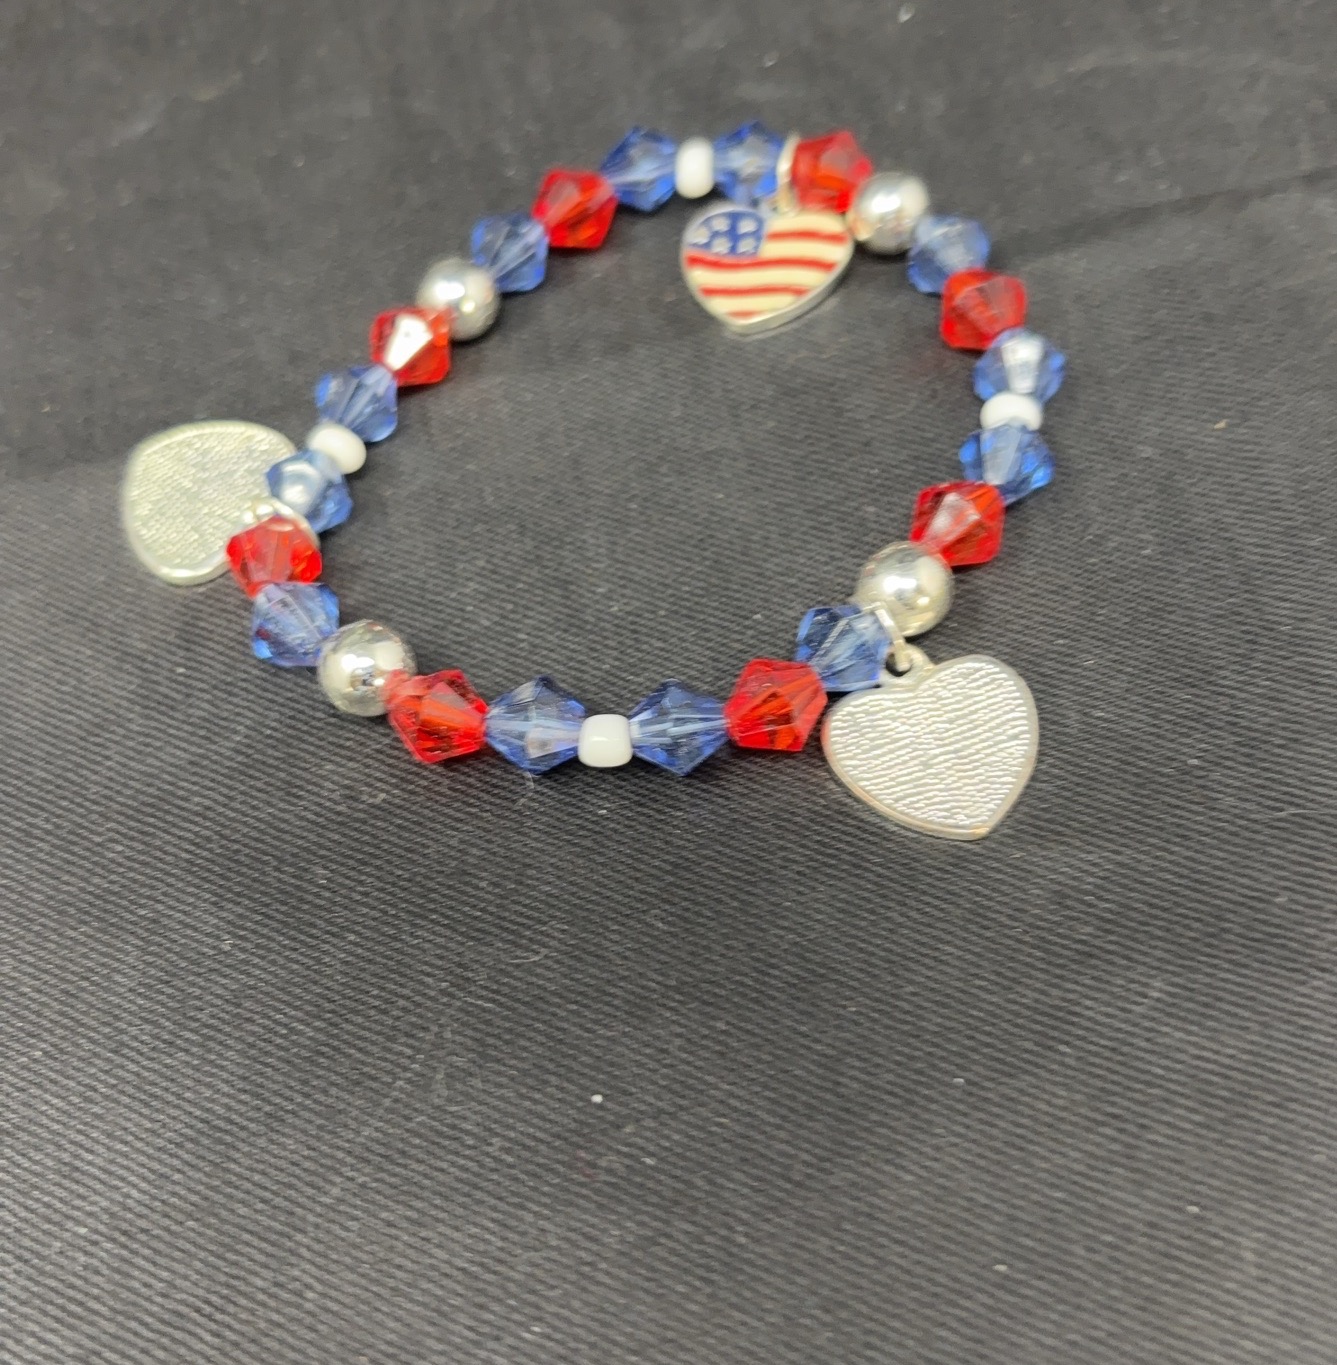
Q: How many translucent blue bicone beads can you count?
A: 12